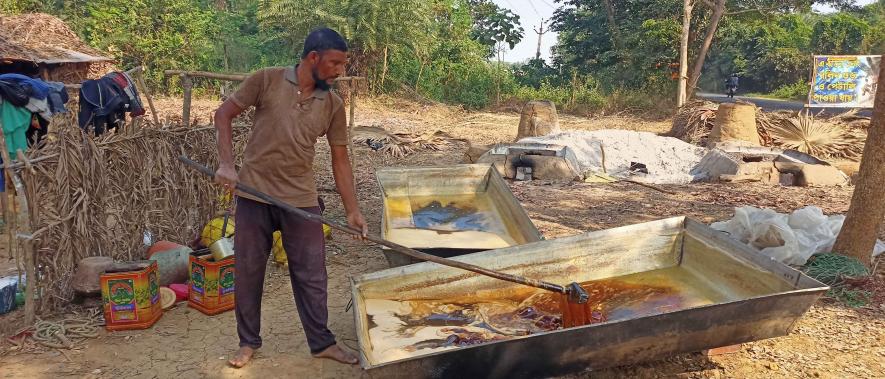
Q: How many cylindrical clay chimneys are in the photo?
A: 2